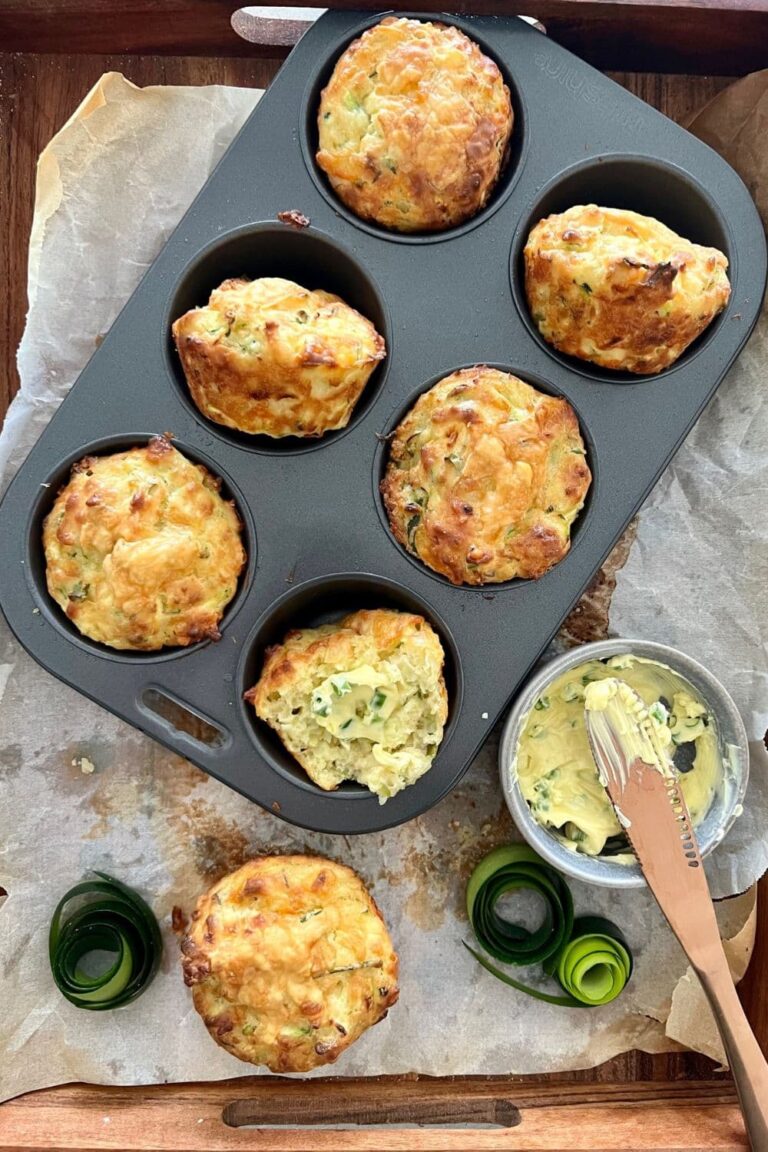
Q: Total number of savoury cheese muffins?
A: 7